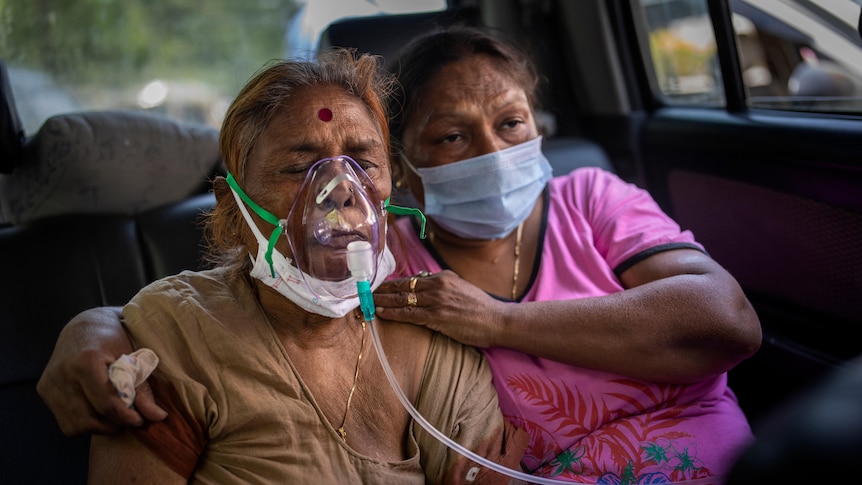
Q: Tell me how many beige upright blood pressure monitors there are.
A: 0